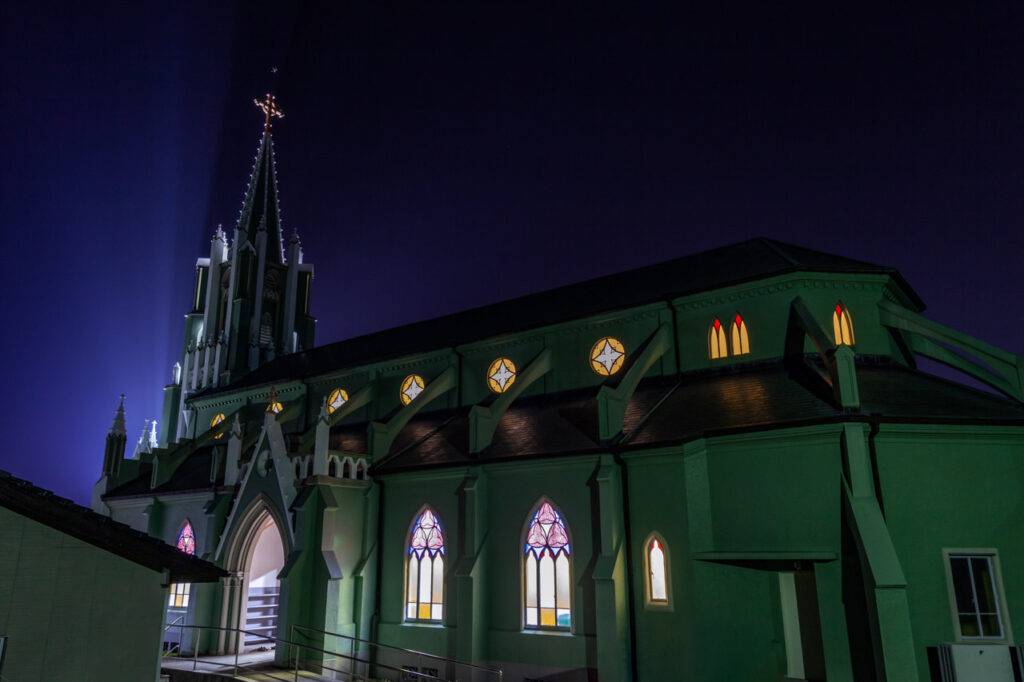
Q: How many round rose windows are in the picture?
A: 6